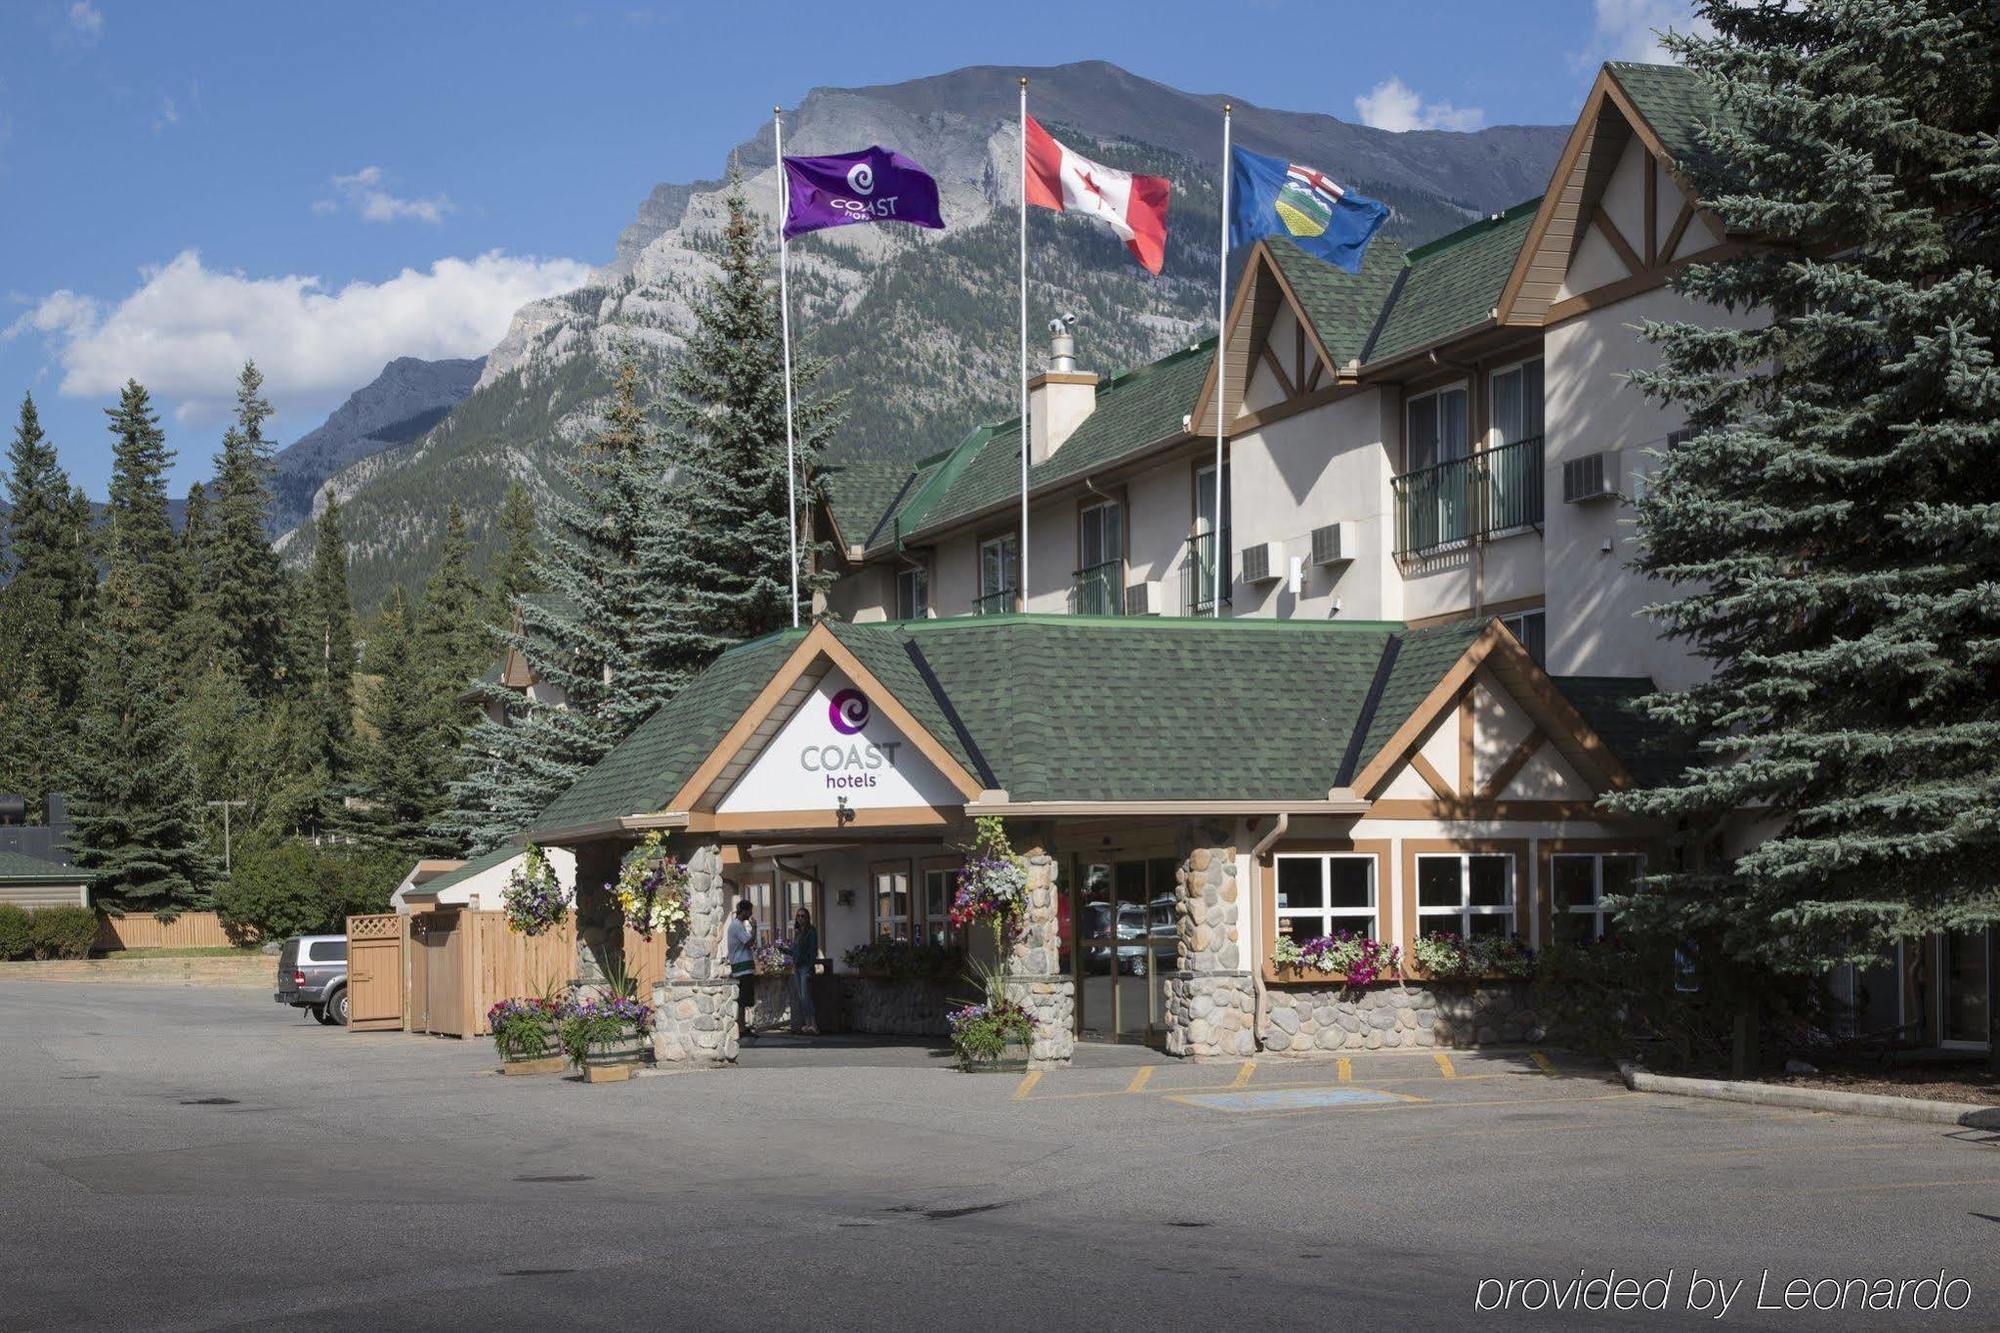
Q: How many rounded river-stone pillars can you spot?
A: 4